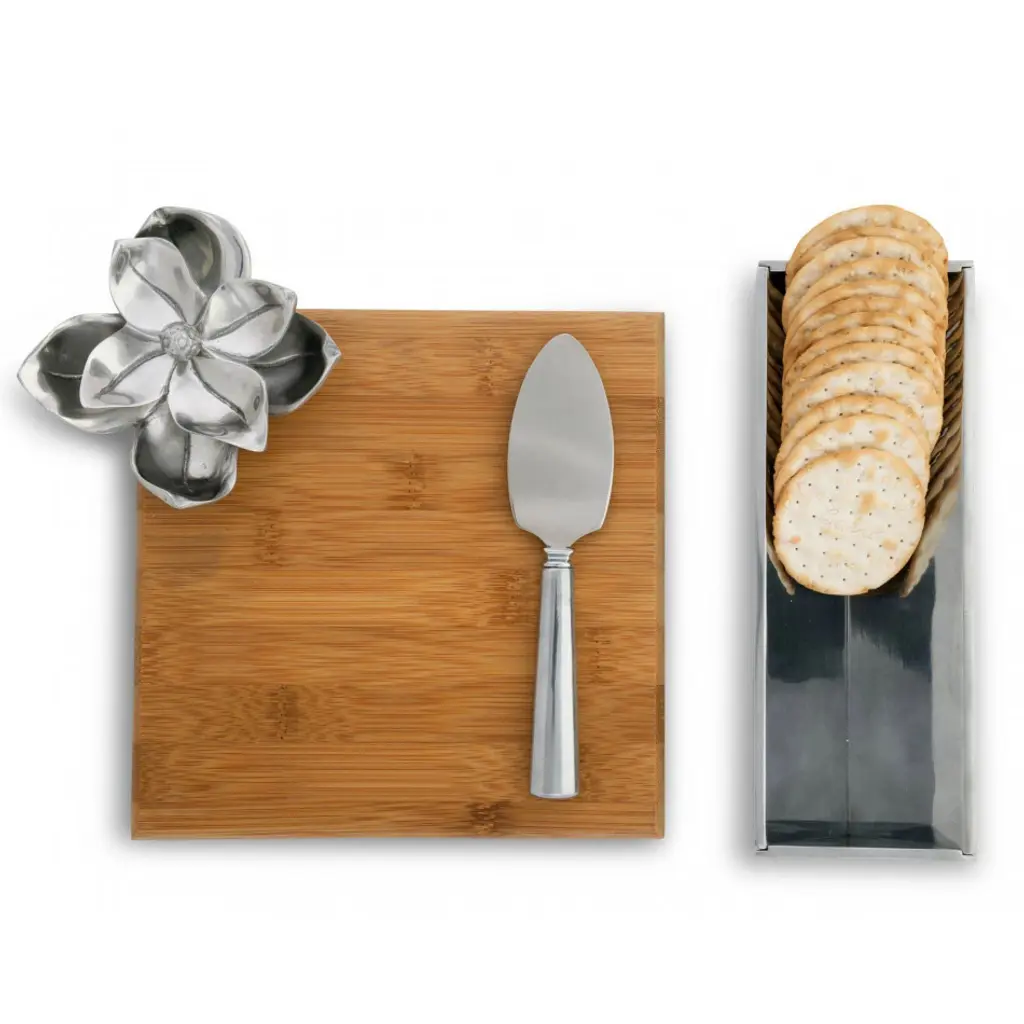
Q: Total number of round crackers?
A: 13